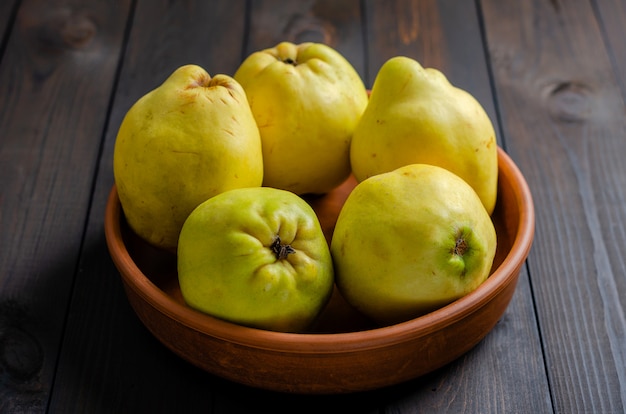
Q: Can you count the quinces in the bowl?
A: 5